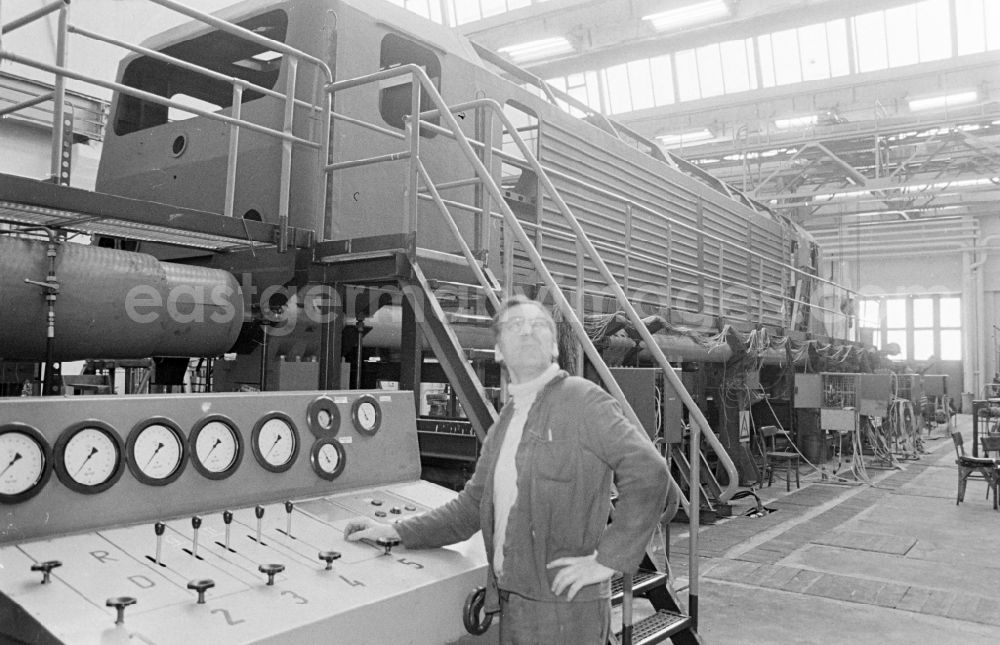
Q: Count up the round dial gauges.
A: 8